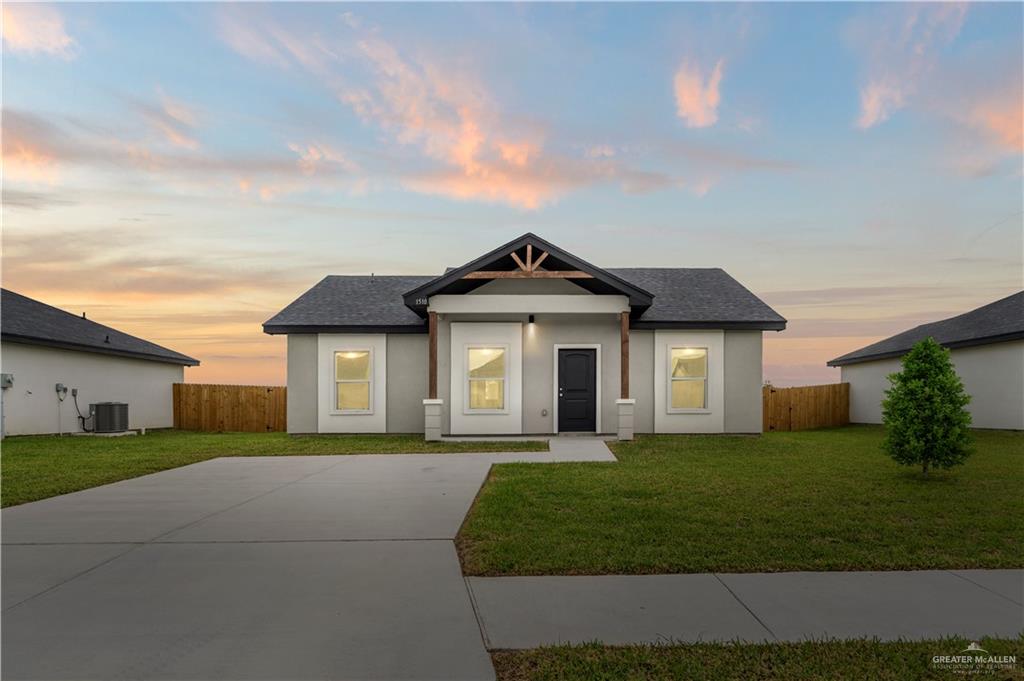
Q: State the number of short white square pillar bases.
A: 2